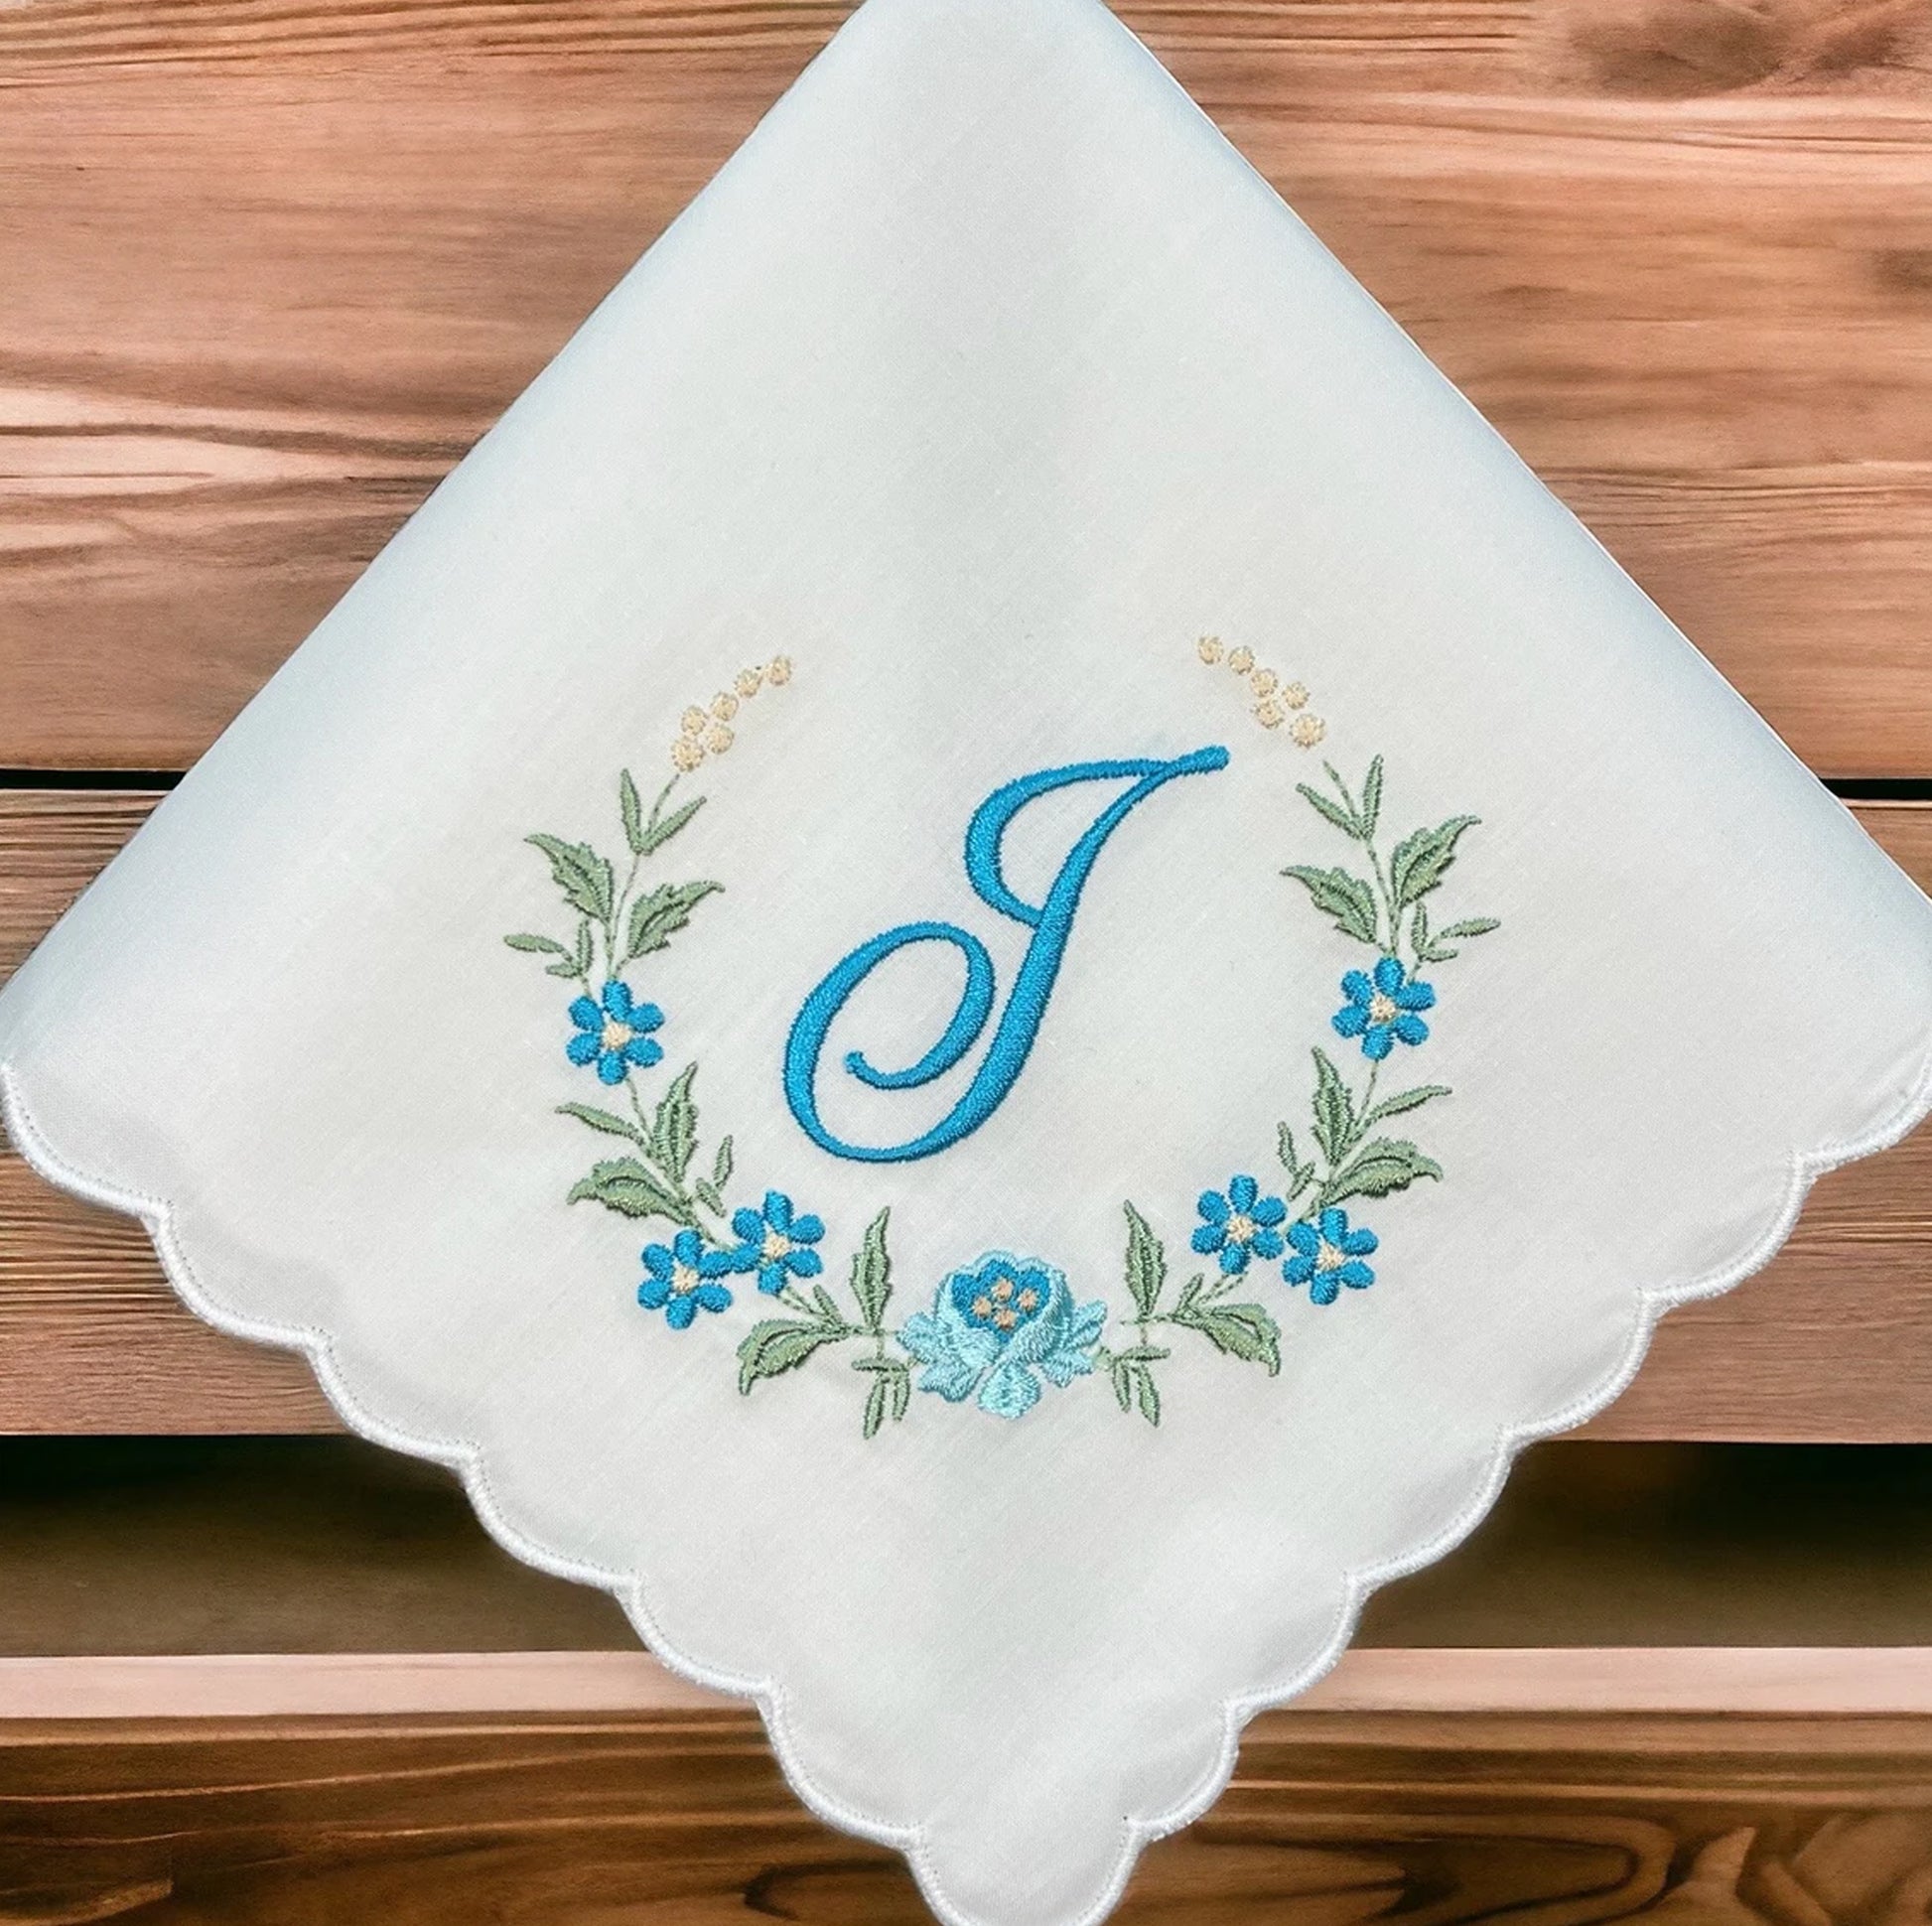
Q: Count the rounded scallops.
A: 13